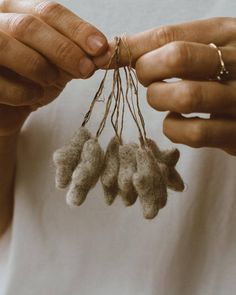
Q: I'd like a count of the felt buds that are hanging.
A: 6